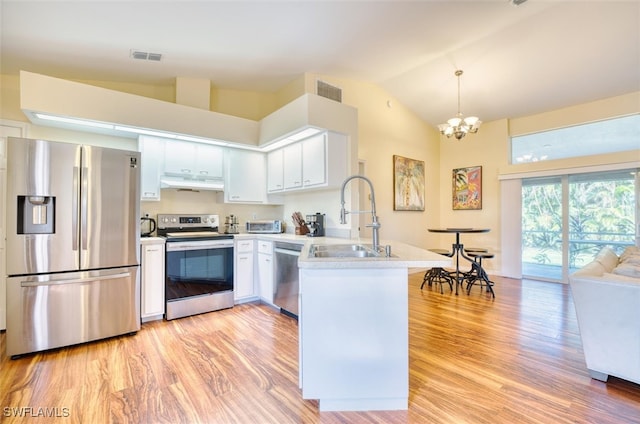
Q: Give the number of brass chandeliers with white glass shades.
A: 1